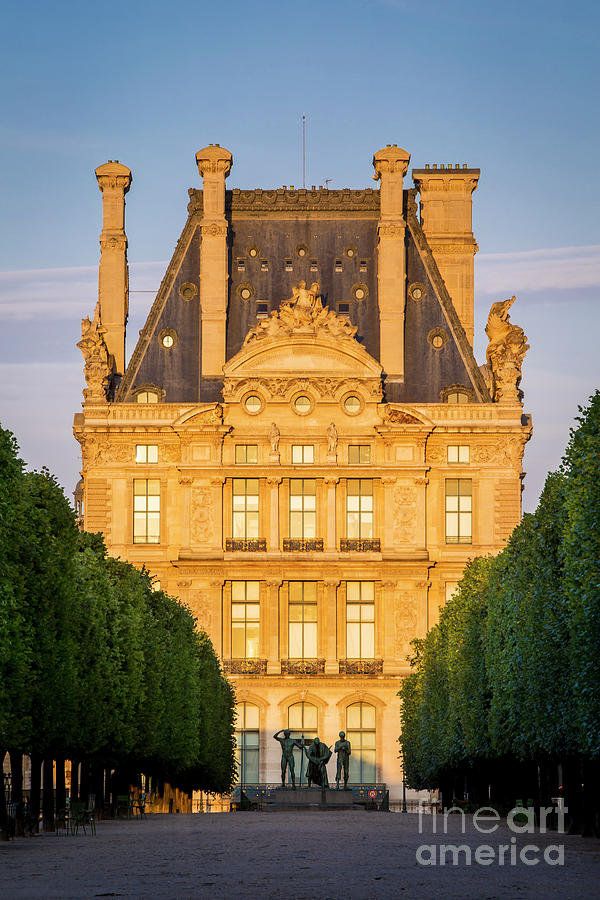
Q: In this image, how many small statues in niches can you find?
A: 2